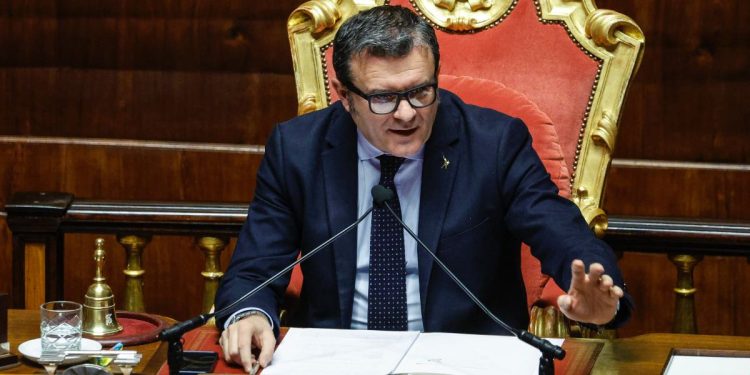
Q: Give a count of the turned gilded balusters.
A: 3